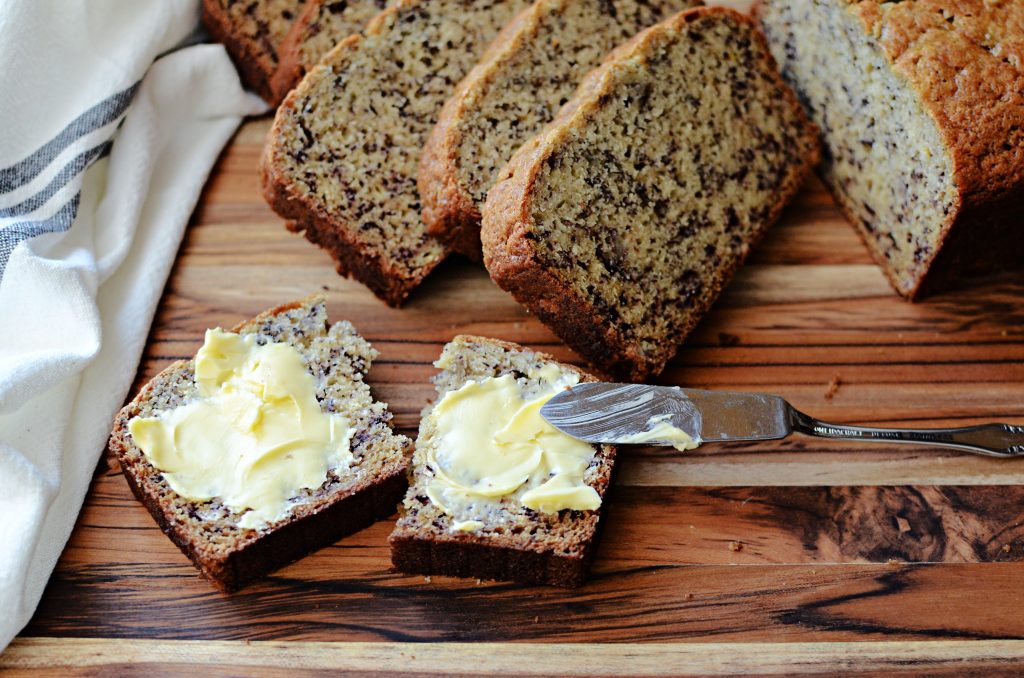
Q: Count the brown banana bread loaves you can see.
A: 1